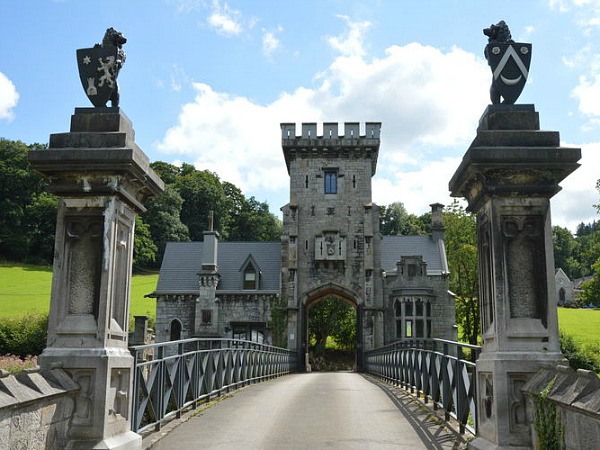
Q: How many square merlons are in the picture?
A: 5